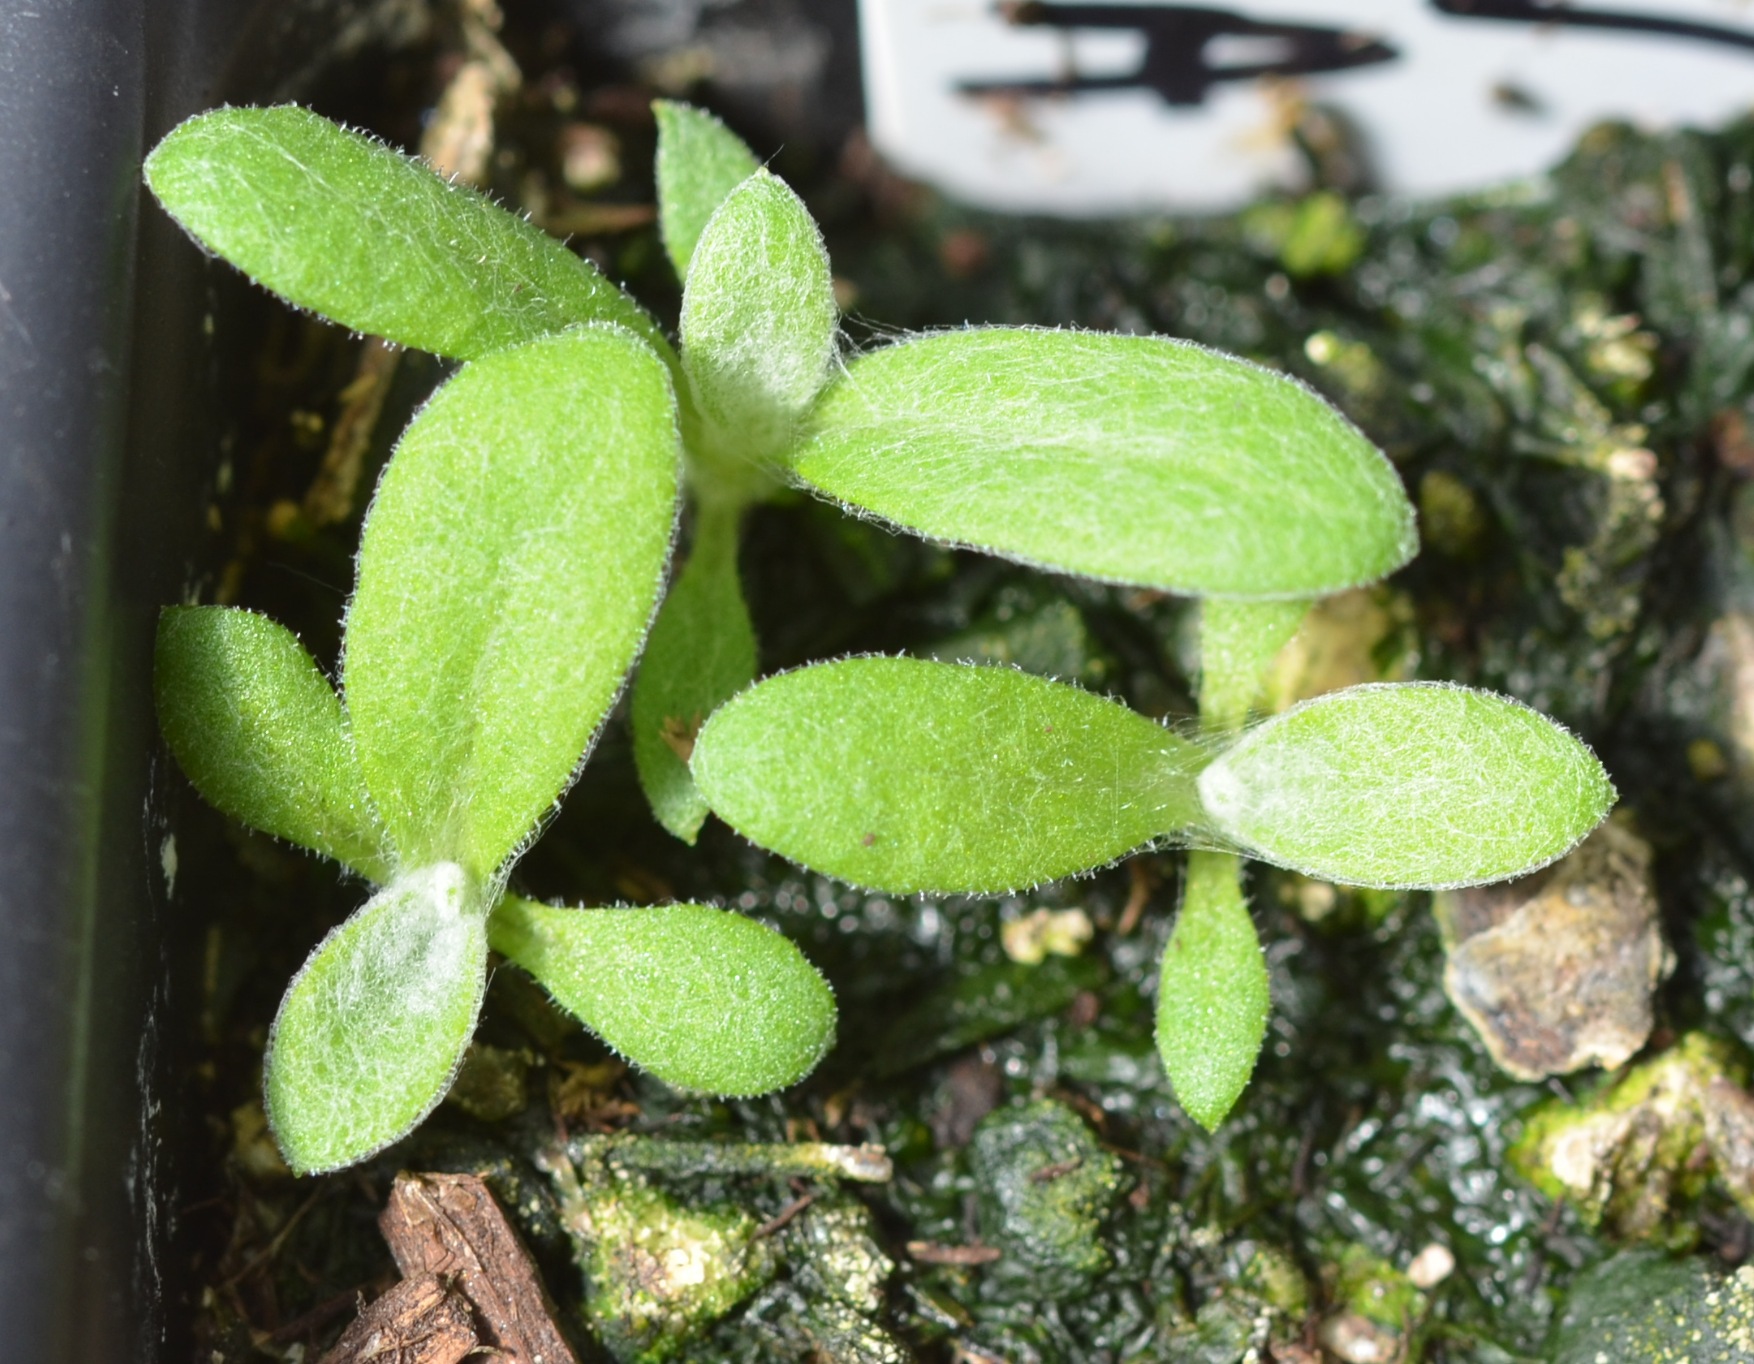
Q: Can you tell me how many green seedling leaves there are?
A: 13